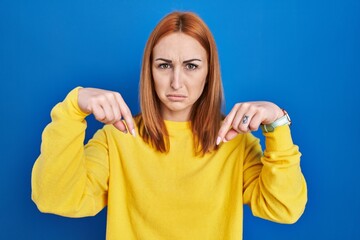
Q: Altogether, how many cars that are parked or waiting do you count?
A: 0